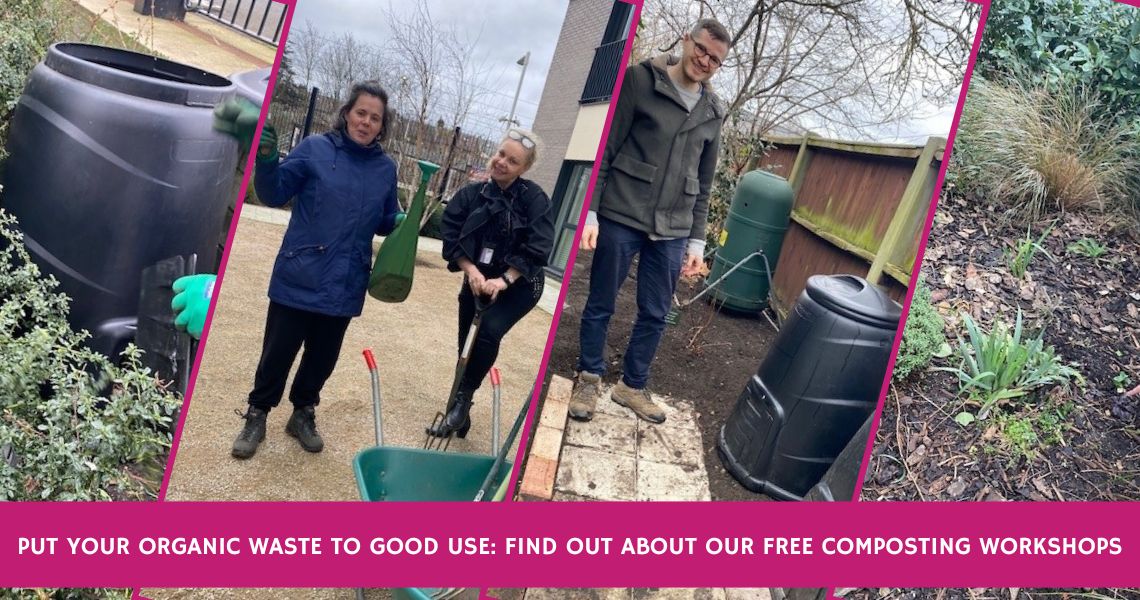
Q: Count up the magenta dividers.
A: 3